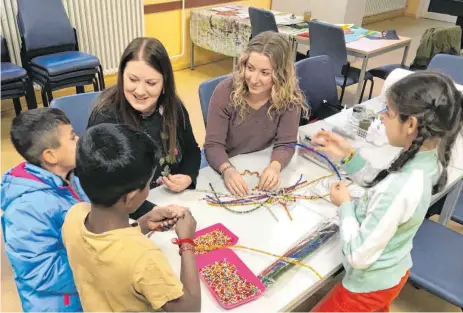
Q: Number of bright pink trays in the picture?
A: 2